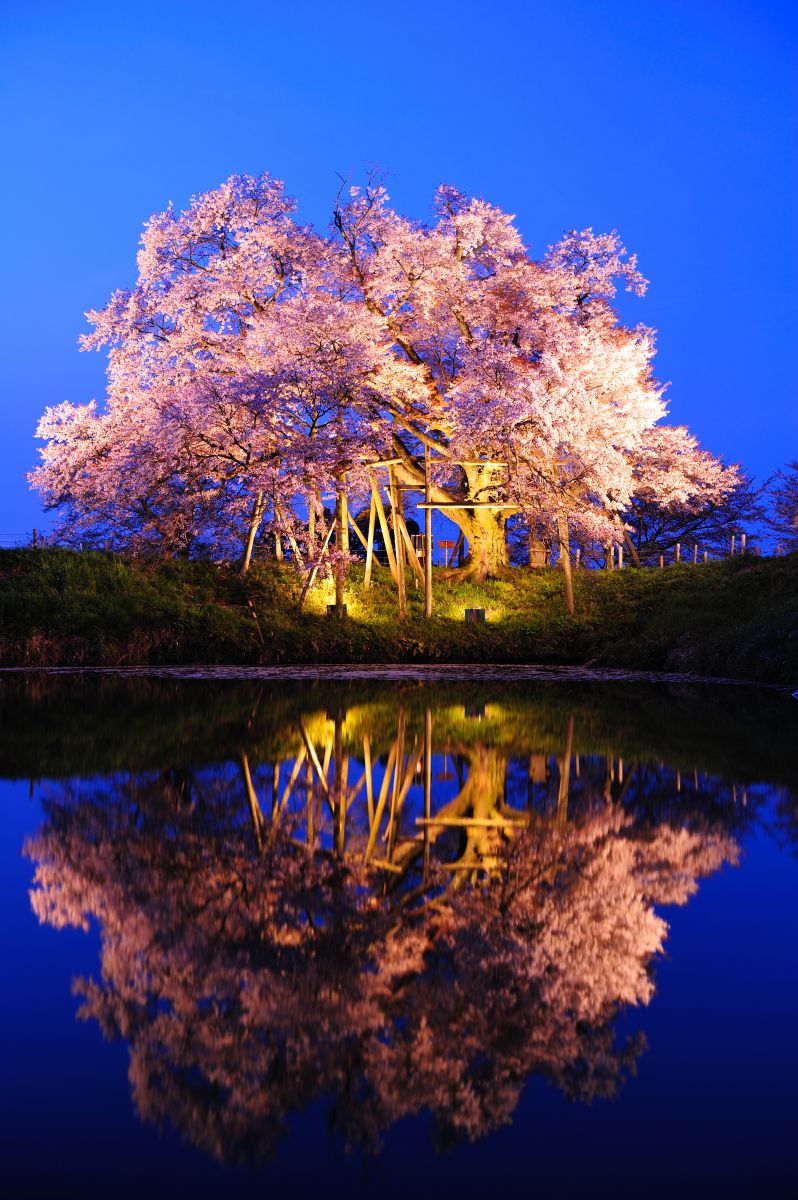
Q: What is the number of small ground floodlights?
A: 2